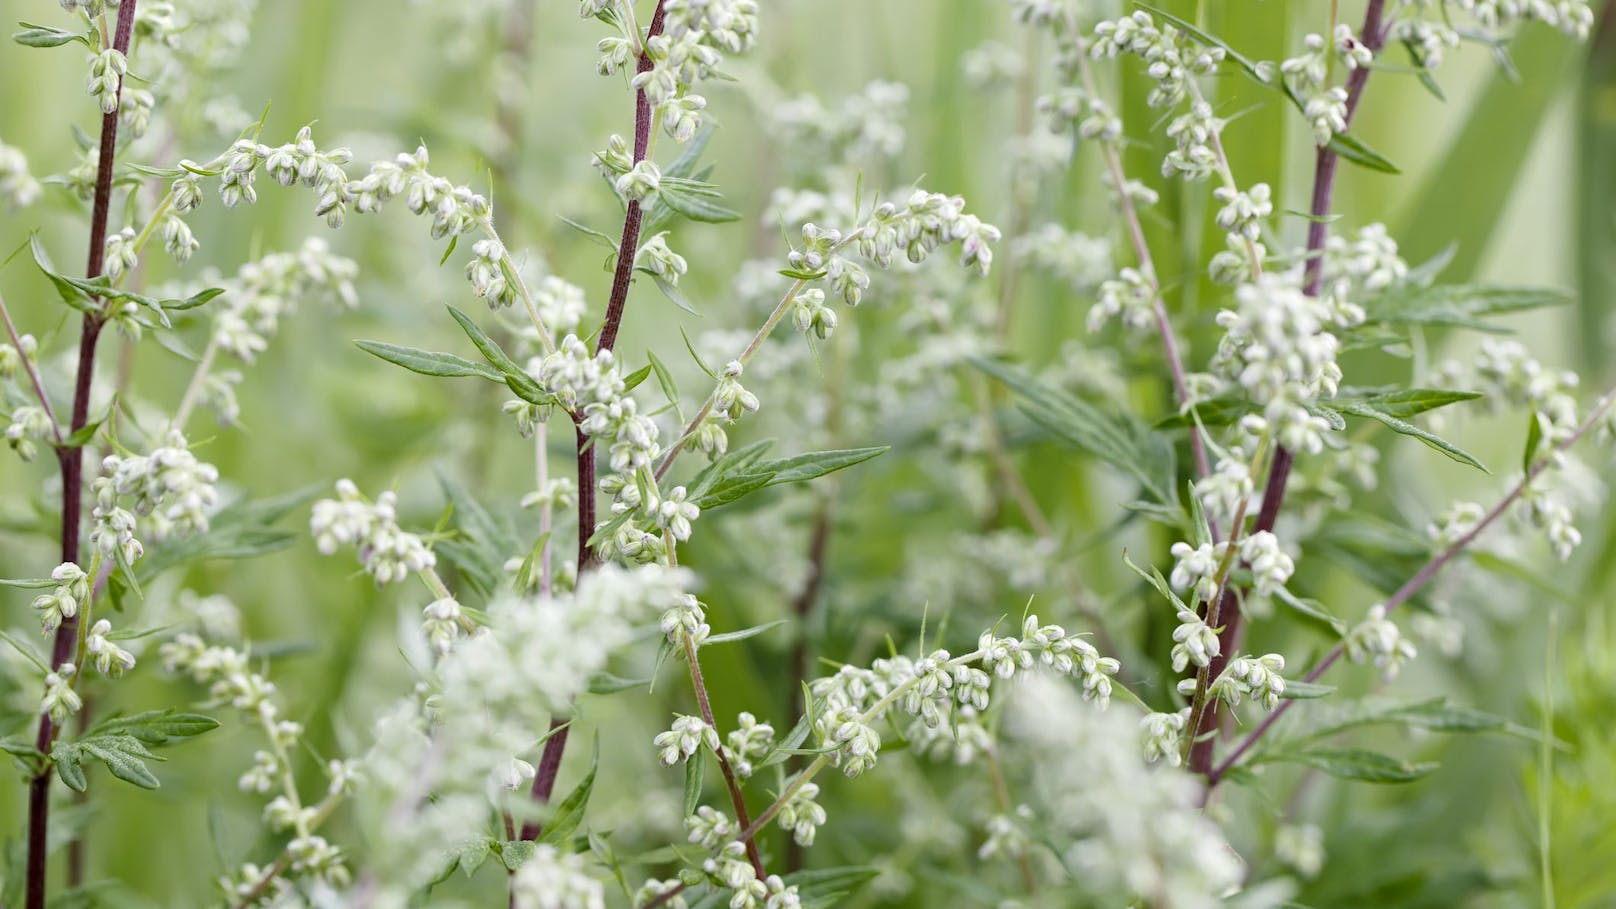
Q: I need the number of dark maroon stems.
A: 3